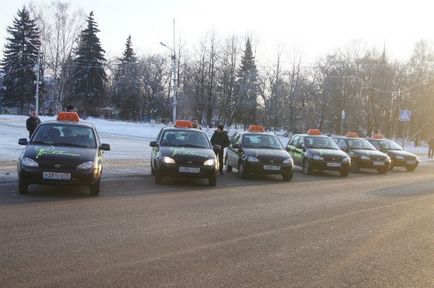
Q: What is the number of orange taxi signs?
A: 6